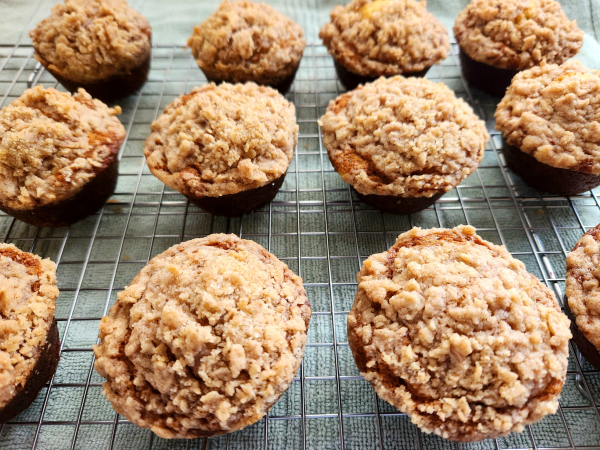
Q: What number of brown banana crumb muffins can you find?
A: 12